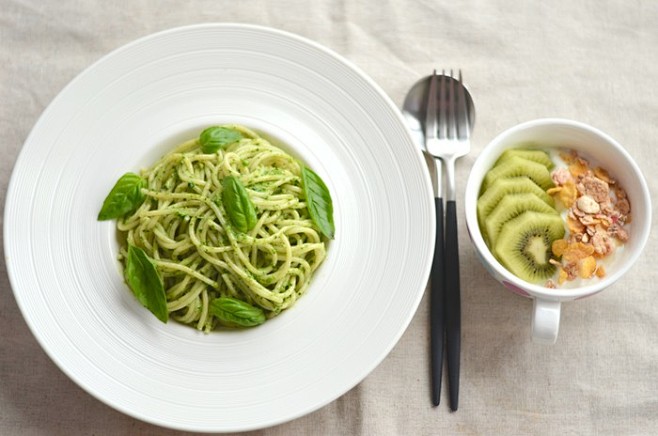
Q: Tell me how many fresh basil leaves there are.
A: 6